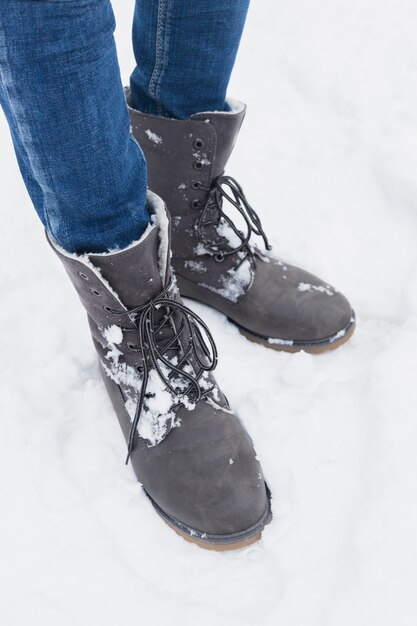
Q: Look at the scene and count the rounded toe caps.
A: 2